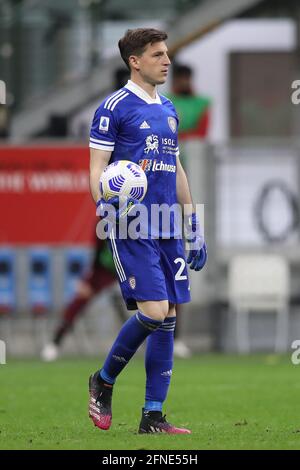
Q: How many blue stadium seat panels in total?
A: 3